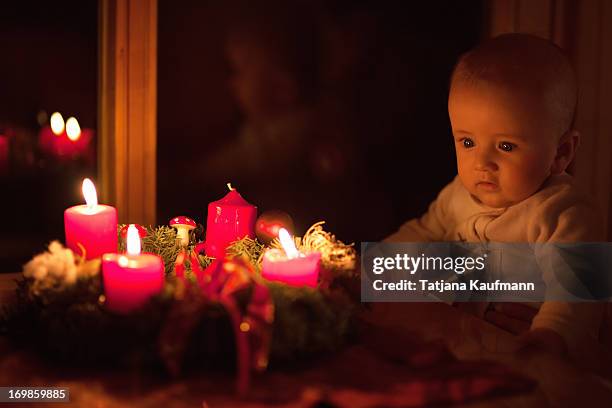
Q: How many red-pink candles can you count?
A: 4